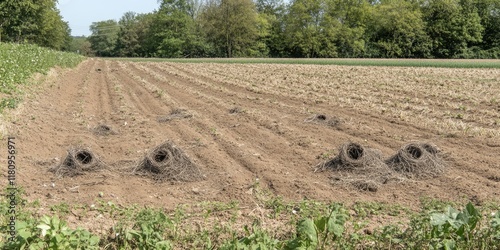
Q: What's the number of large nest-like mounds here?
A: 4